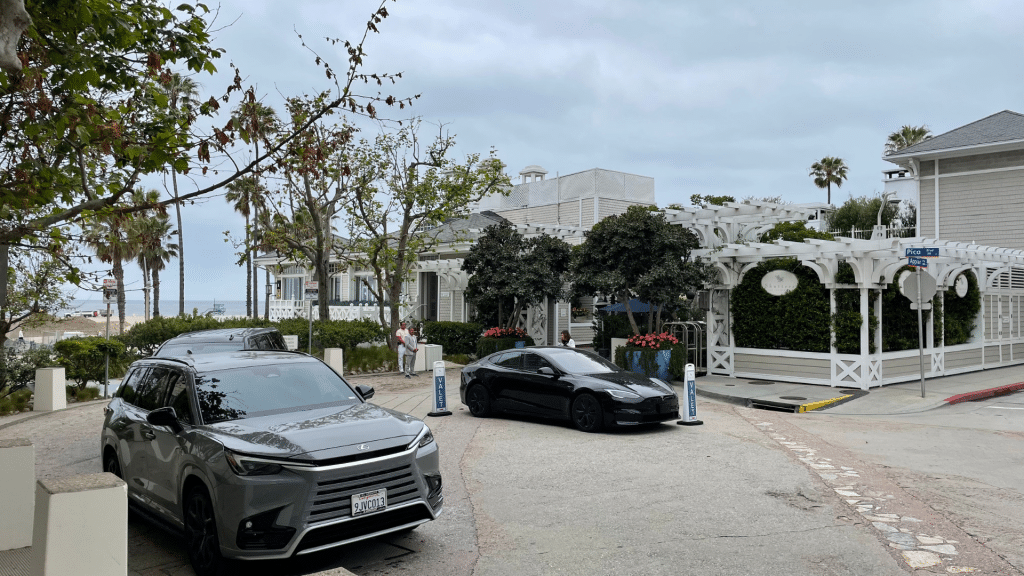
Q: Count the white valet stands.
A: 2